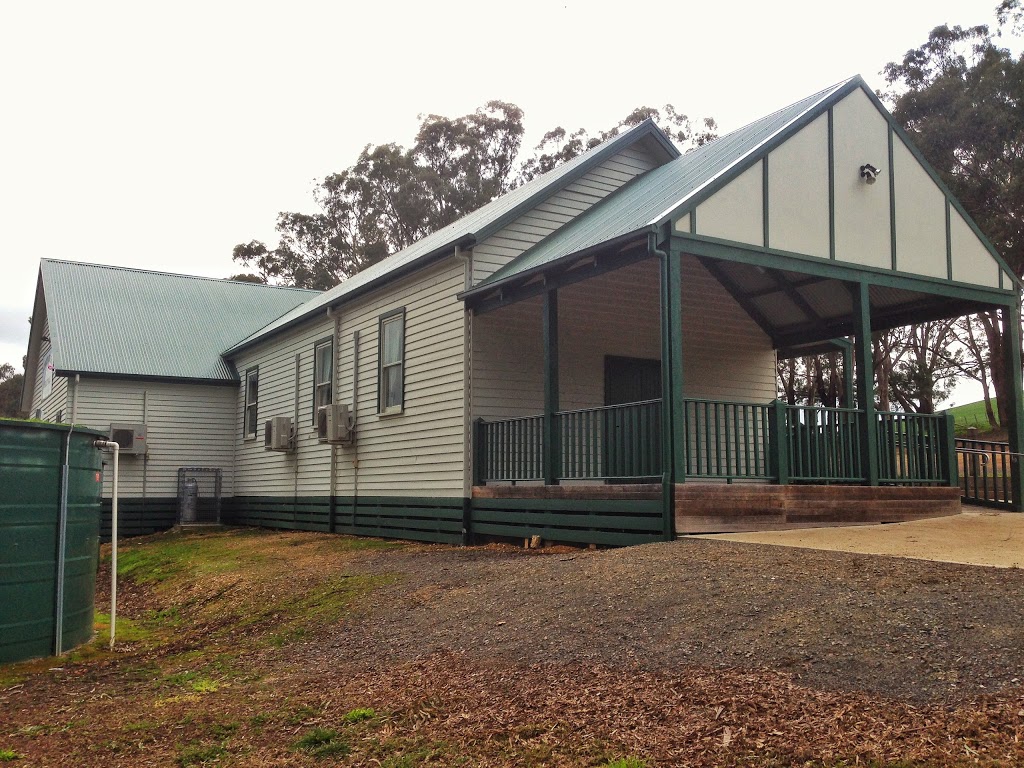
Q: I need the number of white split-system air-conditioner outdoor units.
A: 3